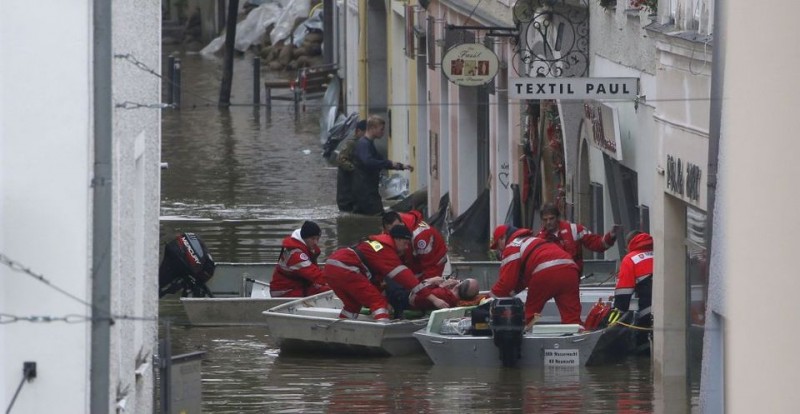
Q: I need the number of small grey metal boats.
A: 3